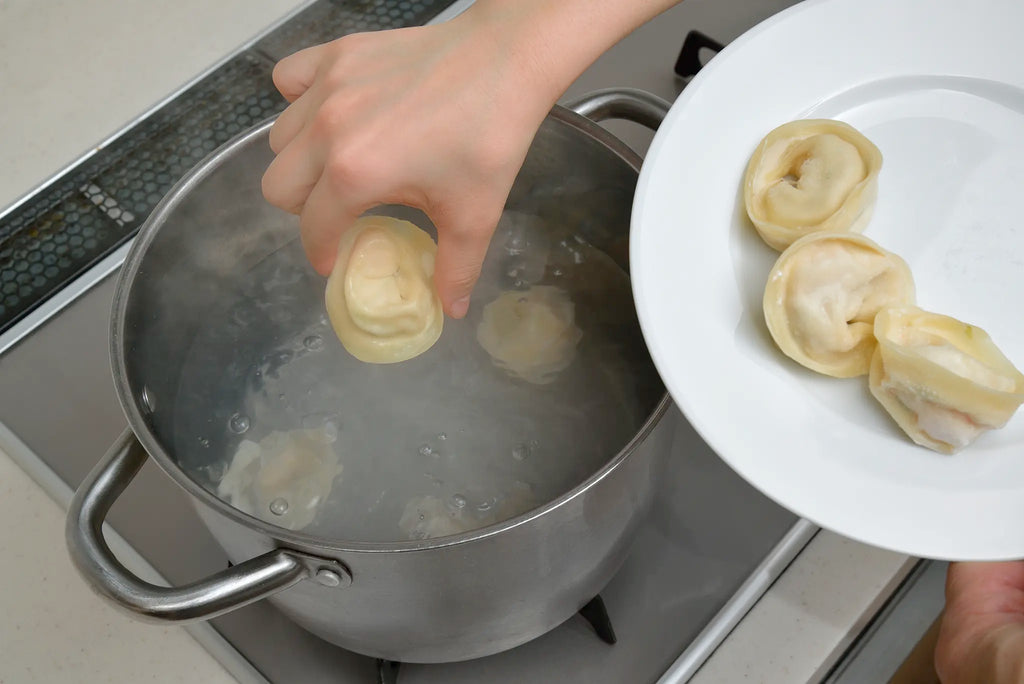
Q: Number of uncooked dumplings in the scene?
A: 4